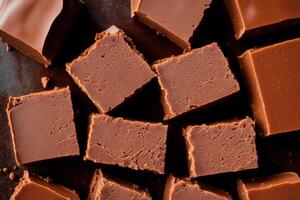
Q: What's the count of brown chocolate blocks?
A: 13